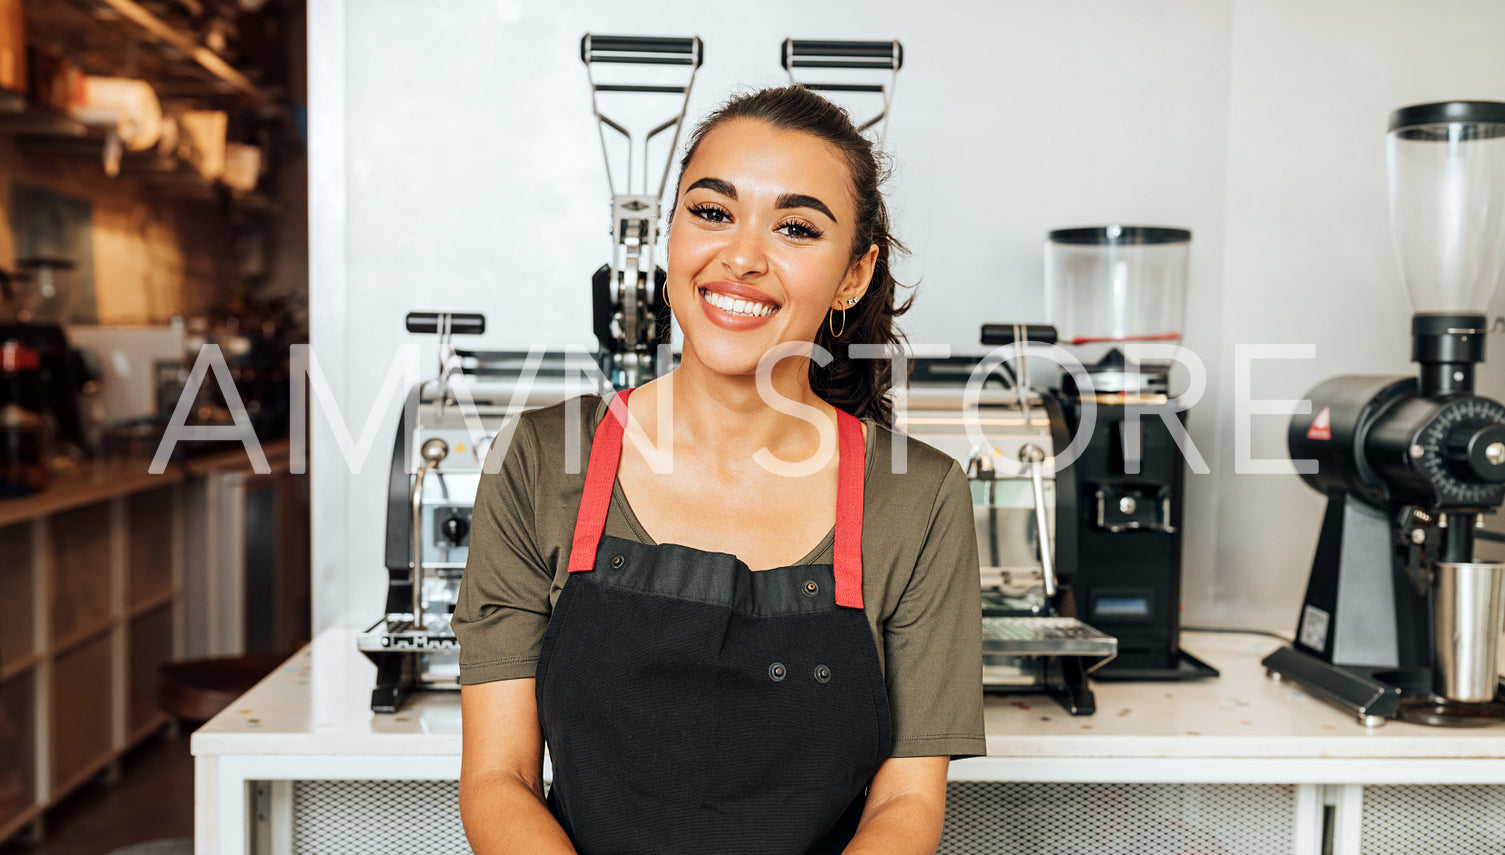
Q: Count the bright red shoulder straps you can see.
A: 2